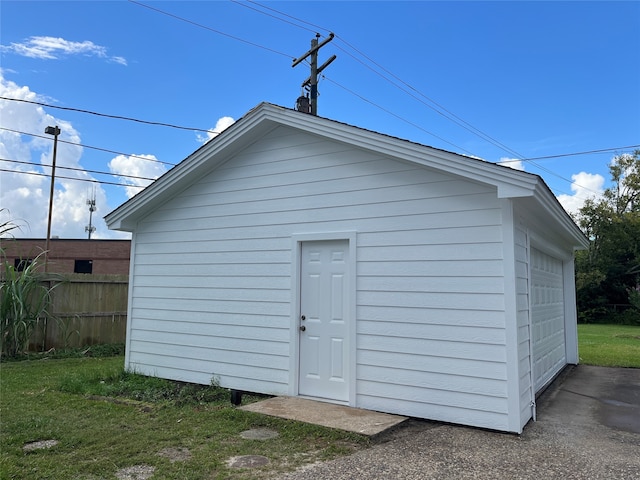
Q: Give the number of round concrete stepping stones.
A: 5